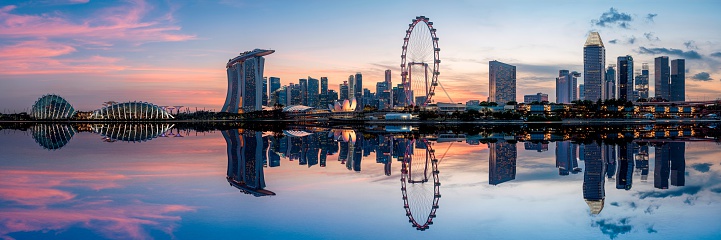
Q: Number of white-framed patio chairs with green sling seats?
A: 0